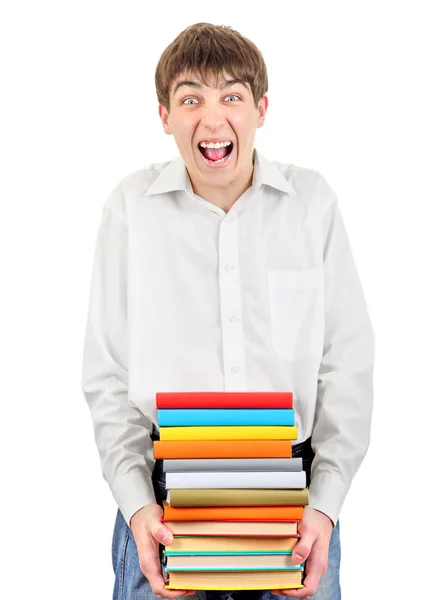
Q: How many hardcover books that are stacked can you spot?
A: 12